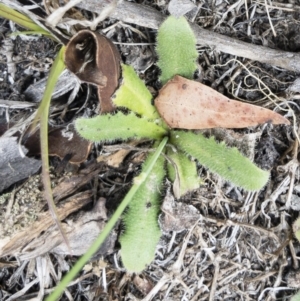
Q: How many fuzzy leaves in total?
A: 6